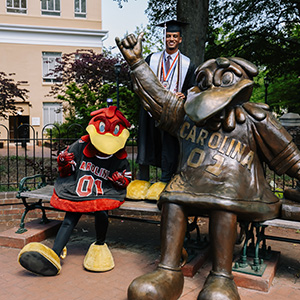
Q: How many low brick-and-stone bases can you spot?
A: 3